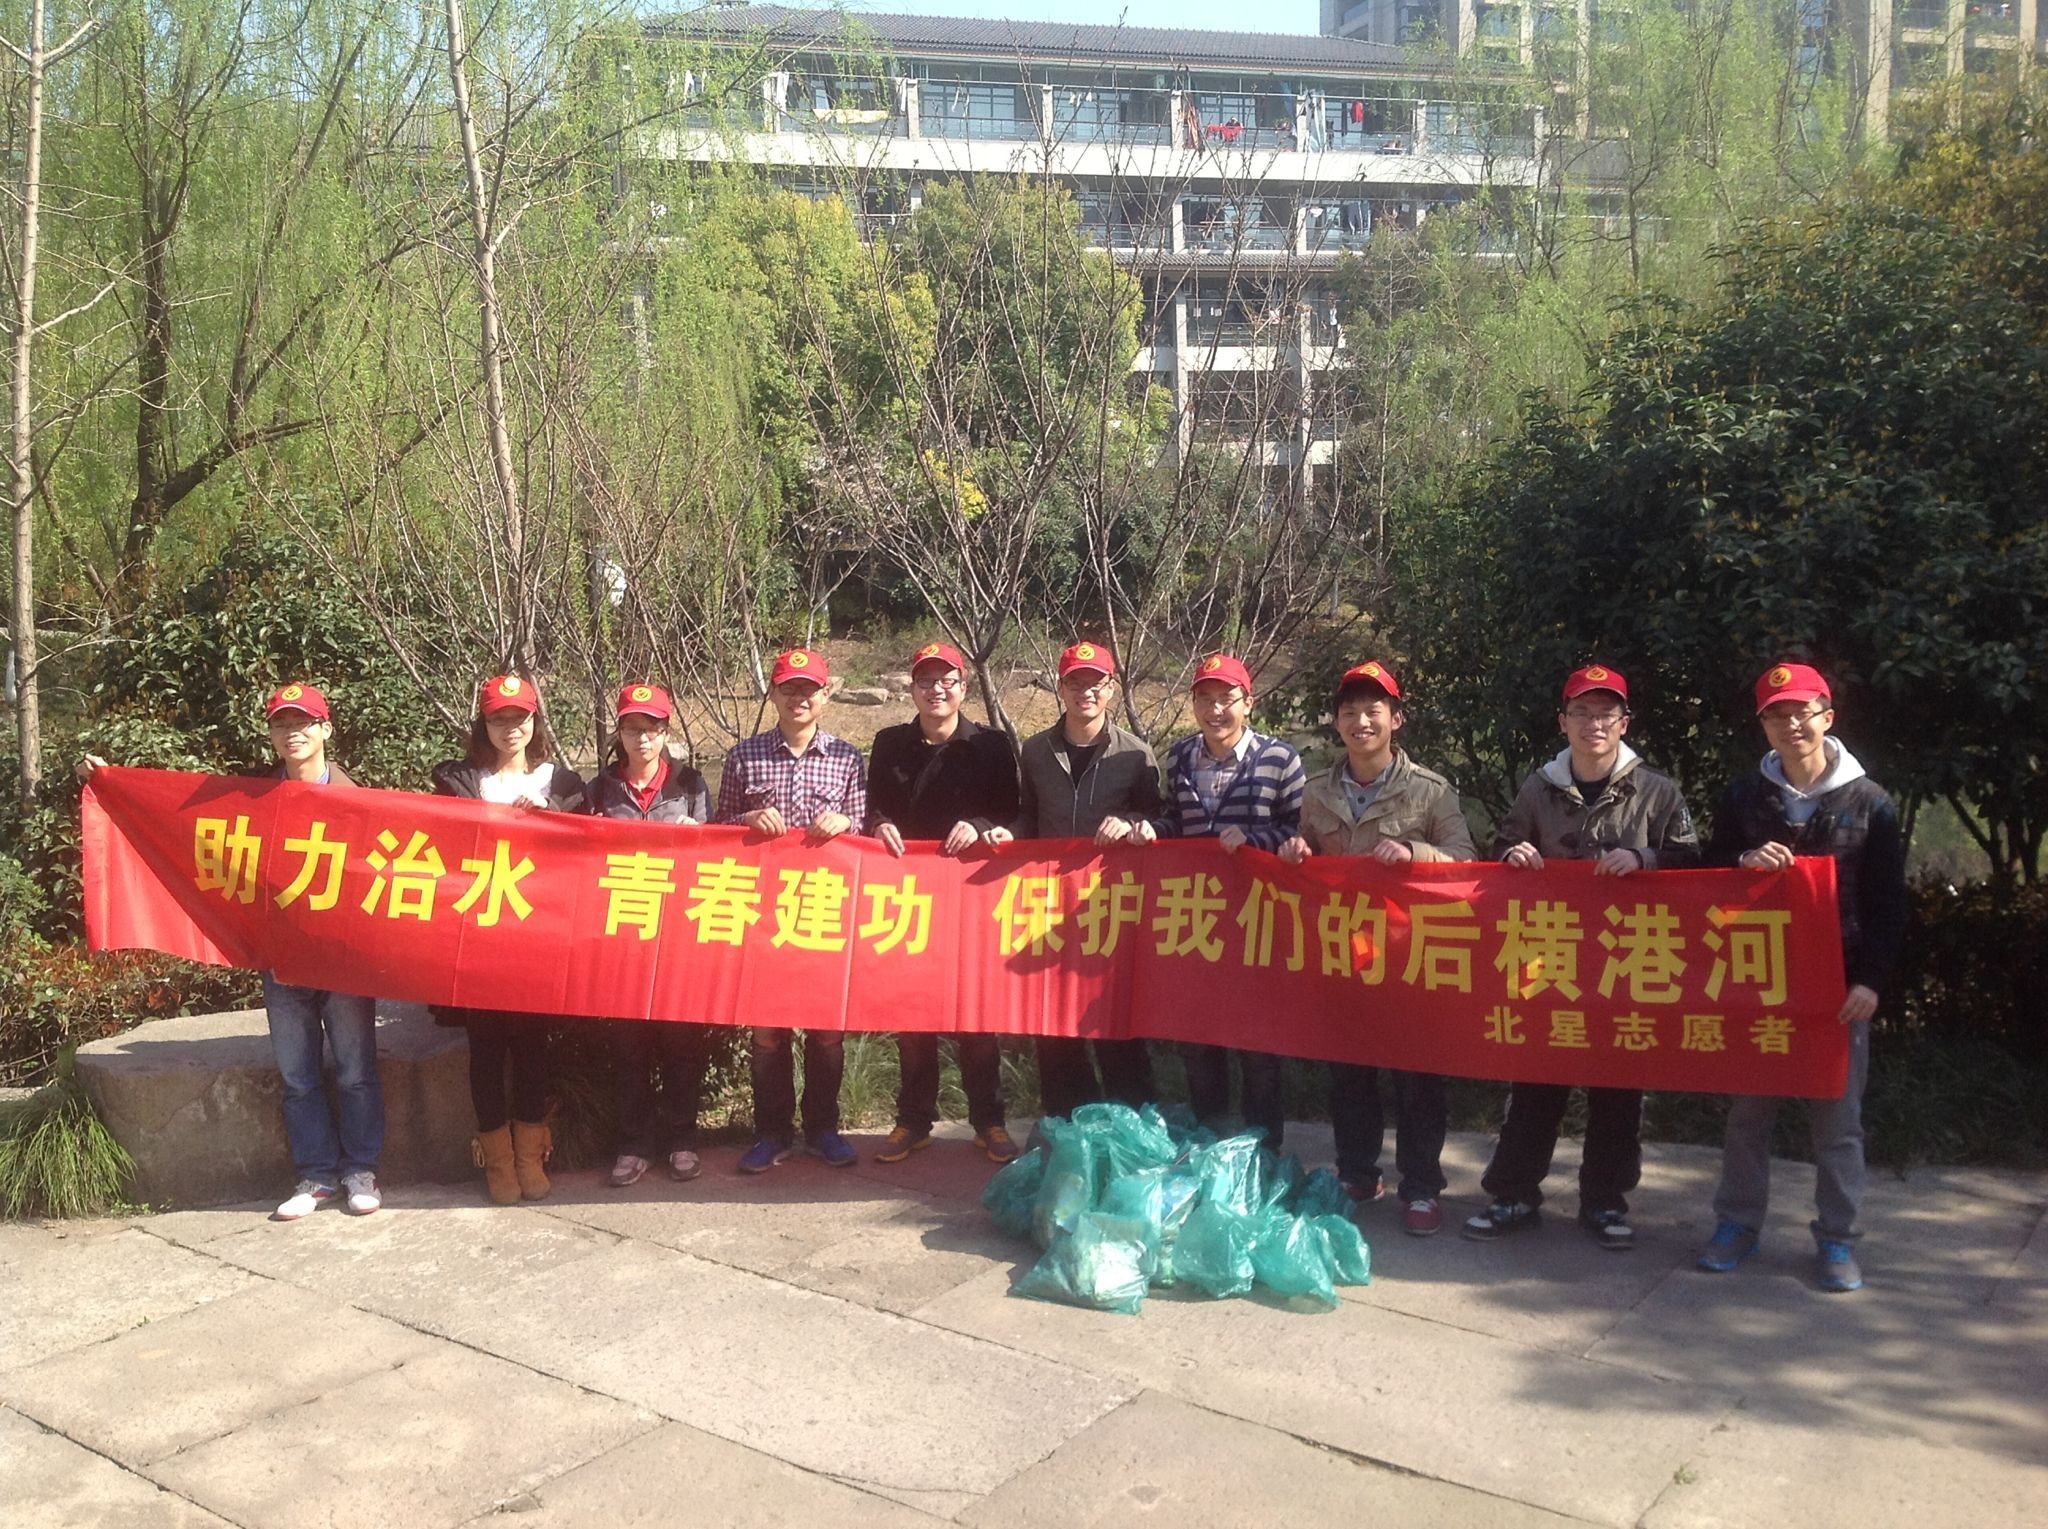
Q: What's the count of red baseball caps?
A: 10